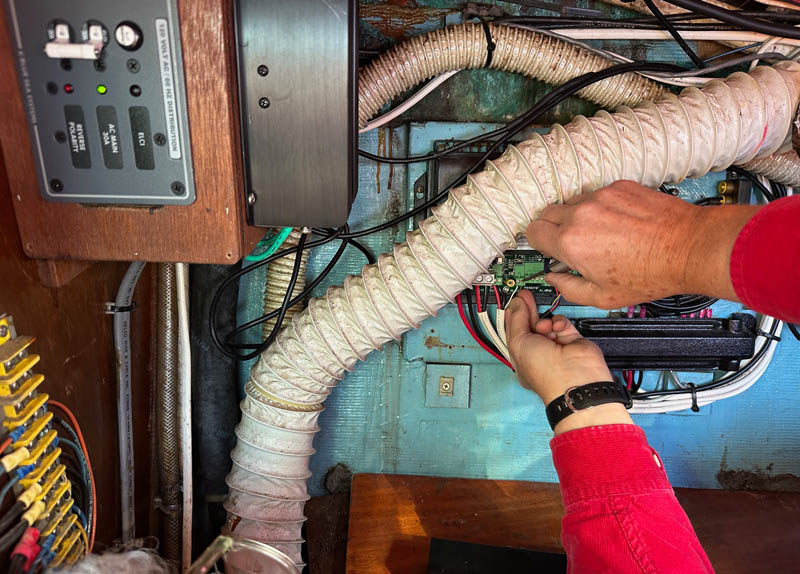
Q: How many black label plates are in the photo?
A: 3